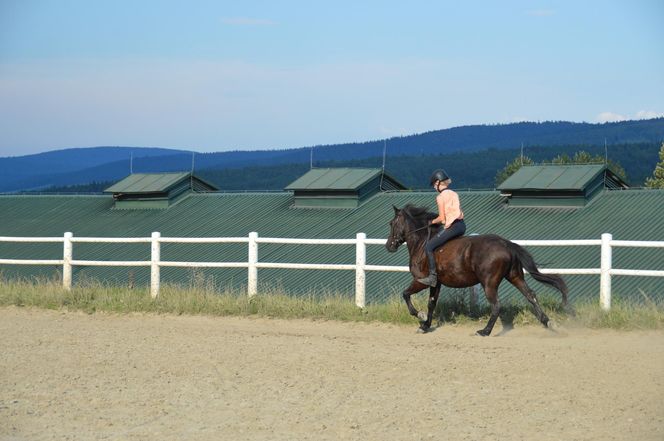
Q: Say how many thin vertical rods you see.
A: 6